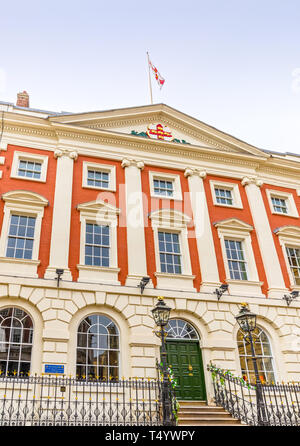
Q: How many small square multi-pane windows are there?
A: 5